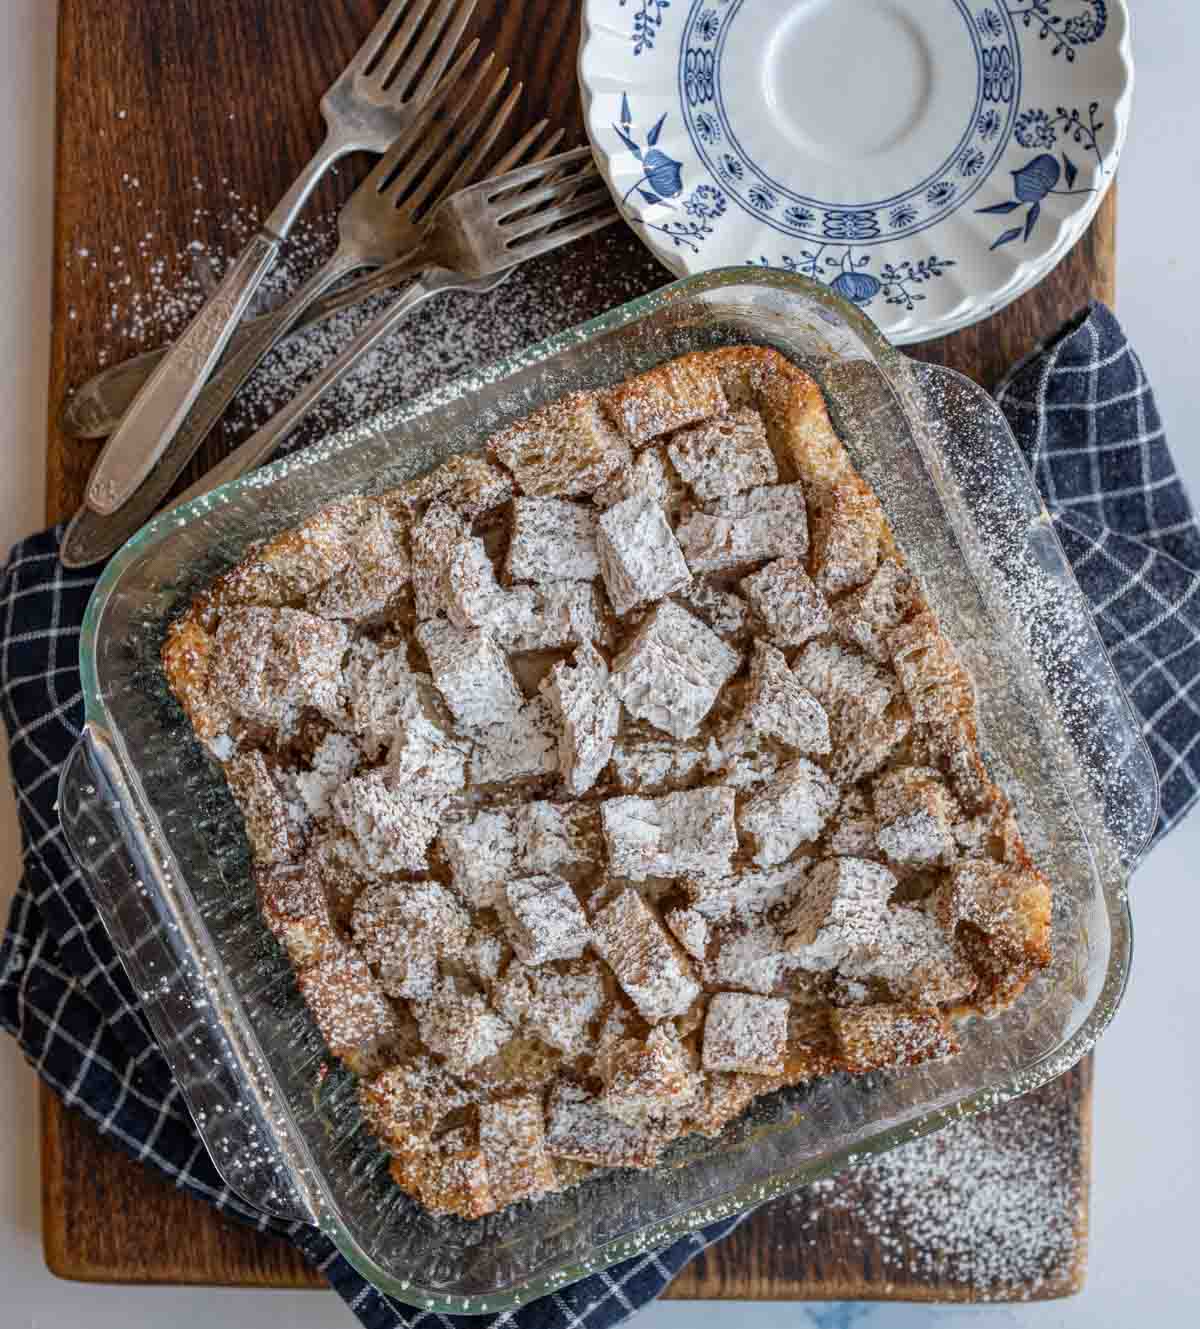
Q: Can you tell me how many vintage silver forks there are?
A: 4